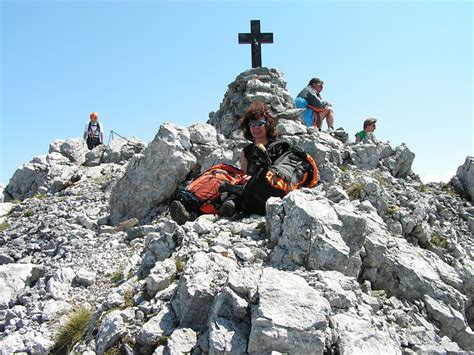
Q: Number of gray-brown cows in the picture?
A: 0